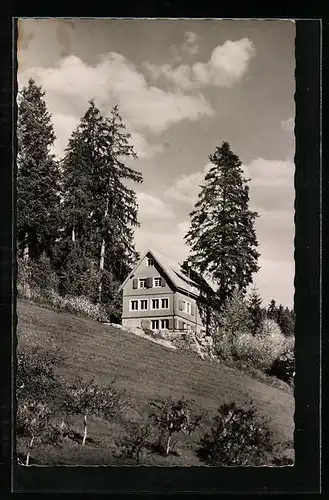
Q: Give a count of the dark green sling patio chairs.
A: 0